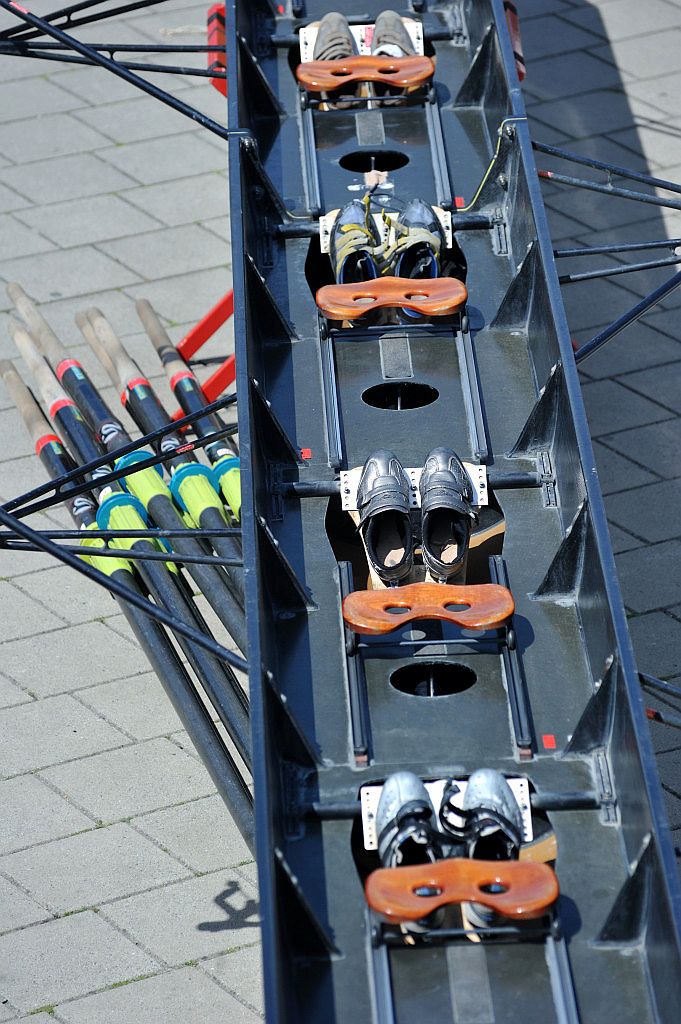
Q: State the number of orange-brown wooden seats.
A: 4